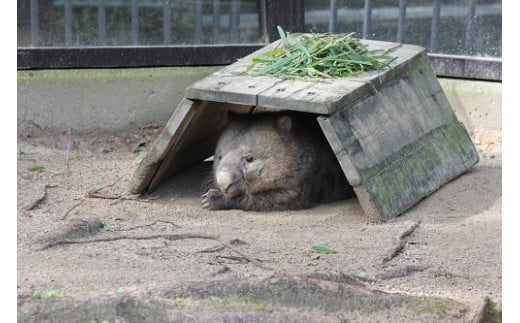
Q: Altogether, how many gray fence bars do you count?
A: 13